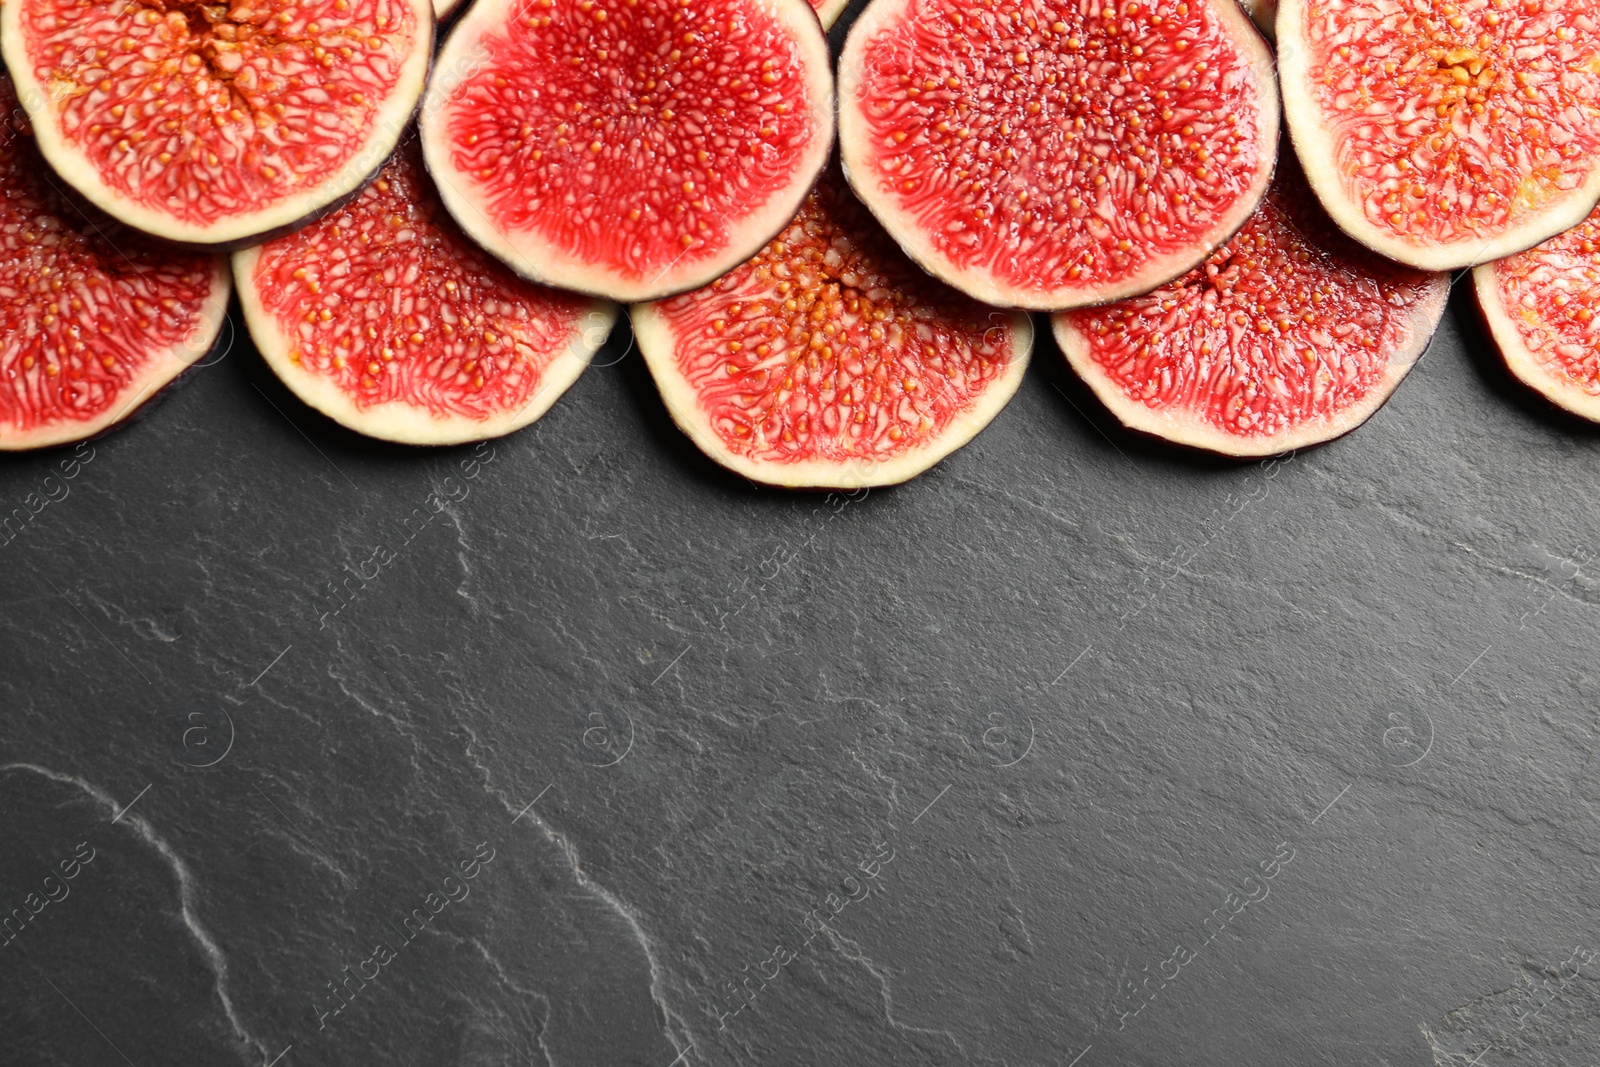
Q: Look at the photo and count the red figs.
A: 9